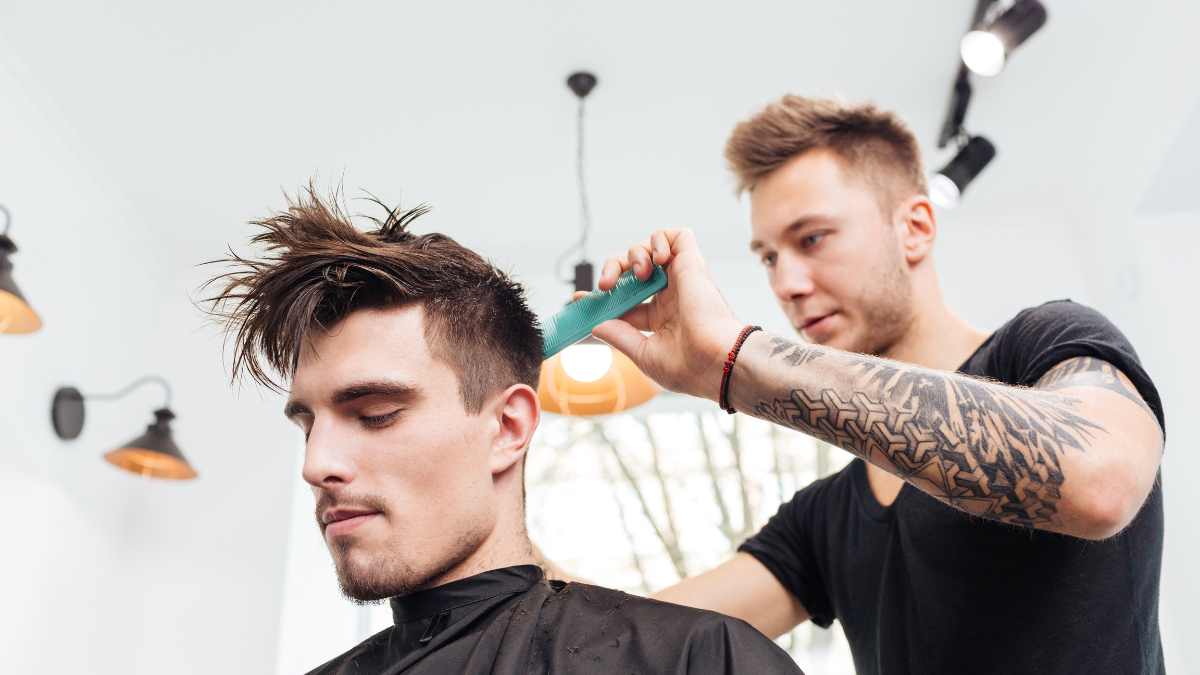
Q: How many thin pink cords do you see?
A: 0